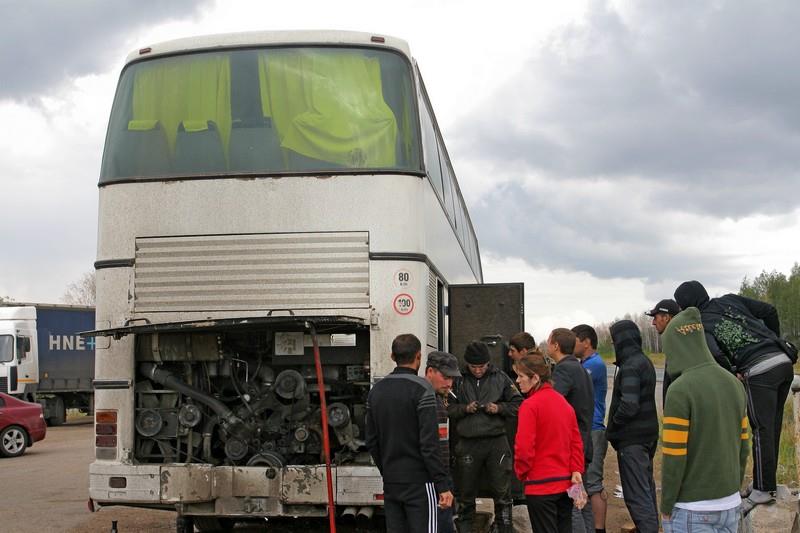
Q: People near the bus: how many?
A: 11